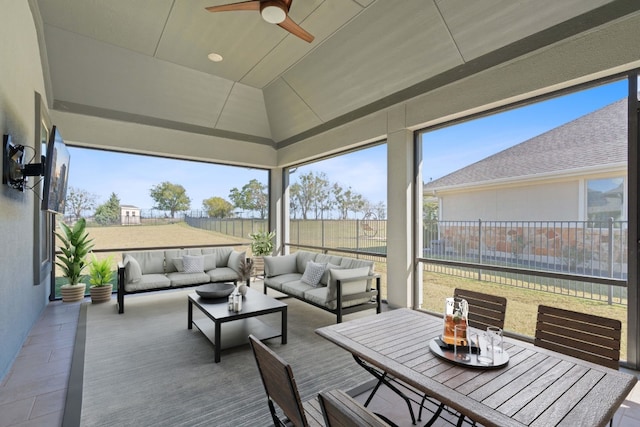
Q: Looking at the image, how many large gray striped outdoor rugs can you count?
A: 1